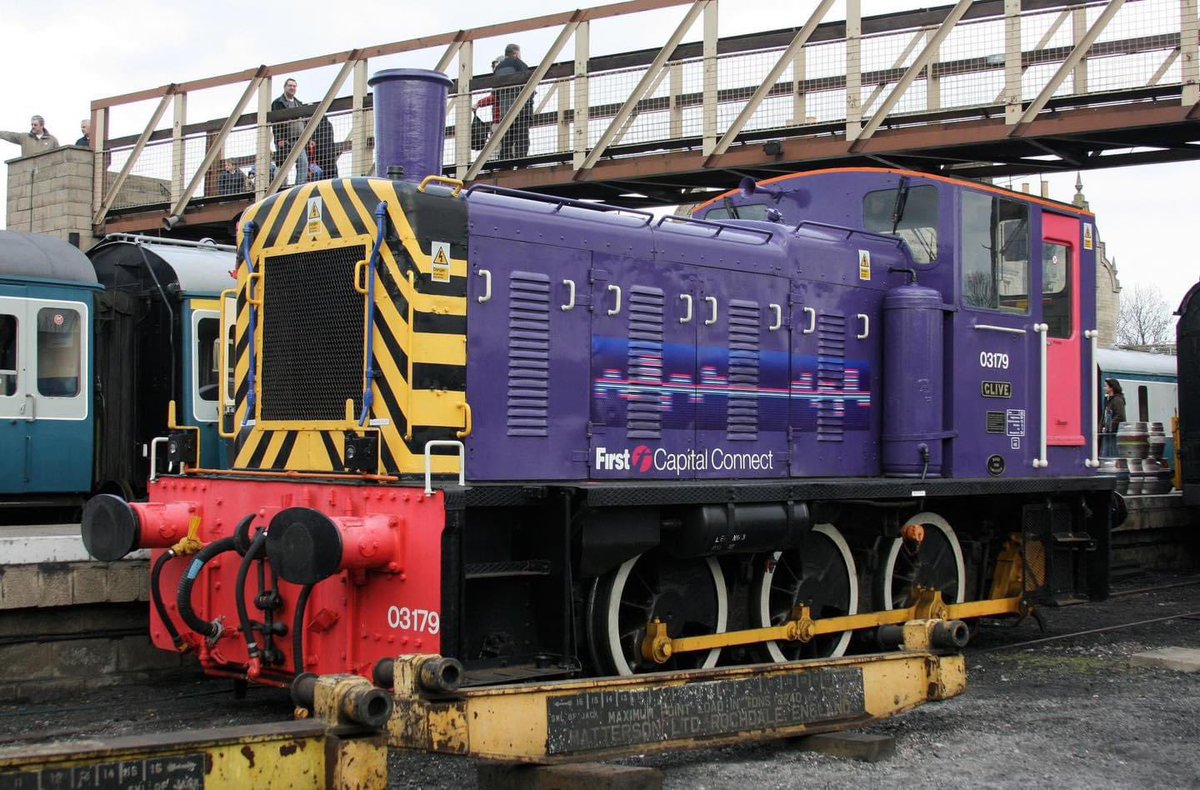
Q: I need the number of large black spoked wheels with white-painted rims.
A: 3